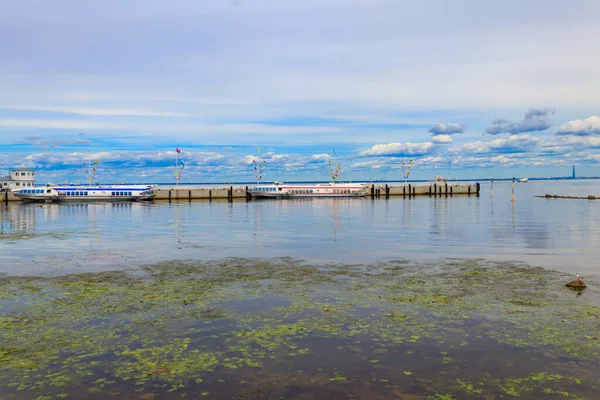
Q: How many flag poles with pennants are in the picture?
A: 5